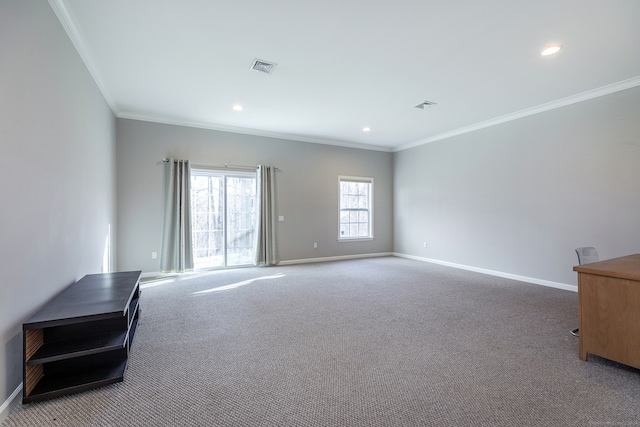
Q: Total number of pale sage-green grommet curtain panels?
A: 2